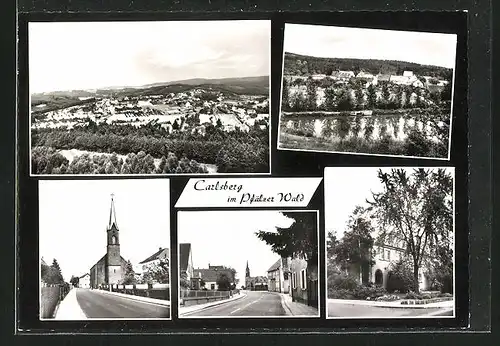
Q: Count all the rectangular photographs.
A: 5